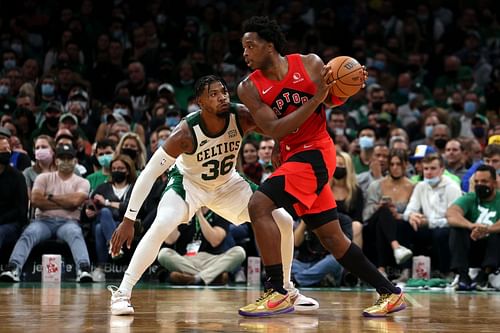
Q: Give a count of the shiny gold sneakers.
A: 2